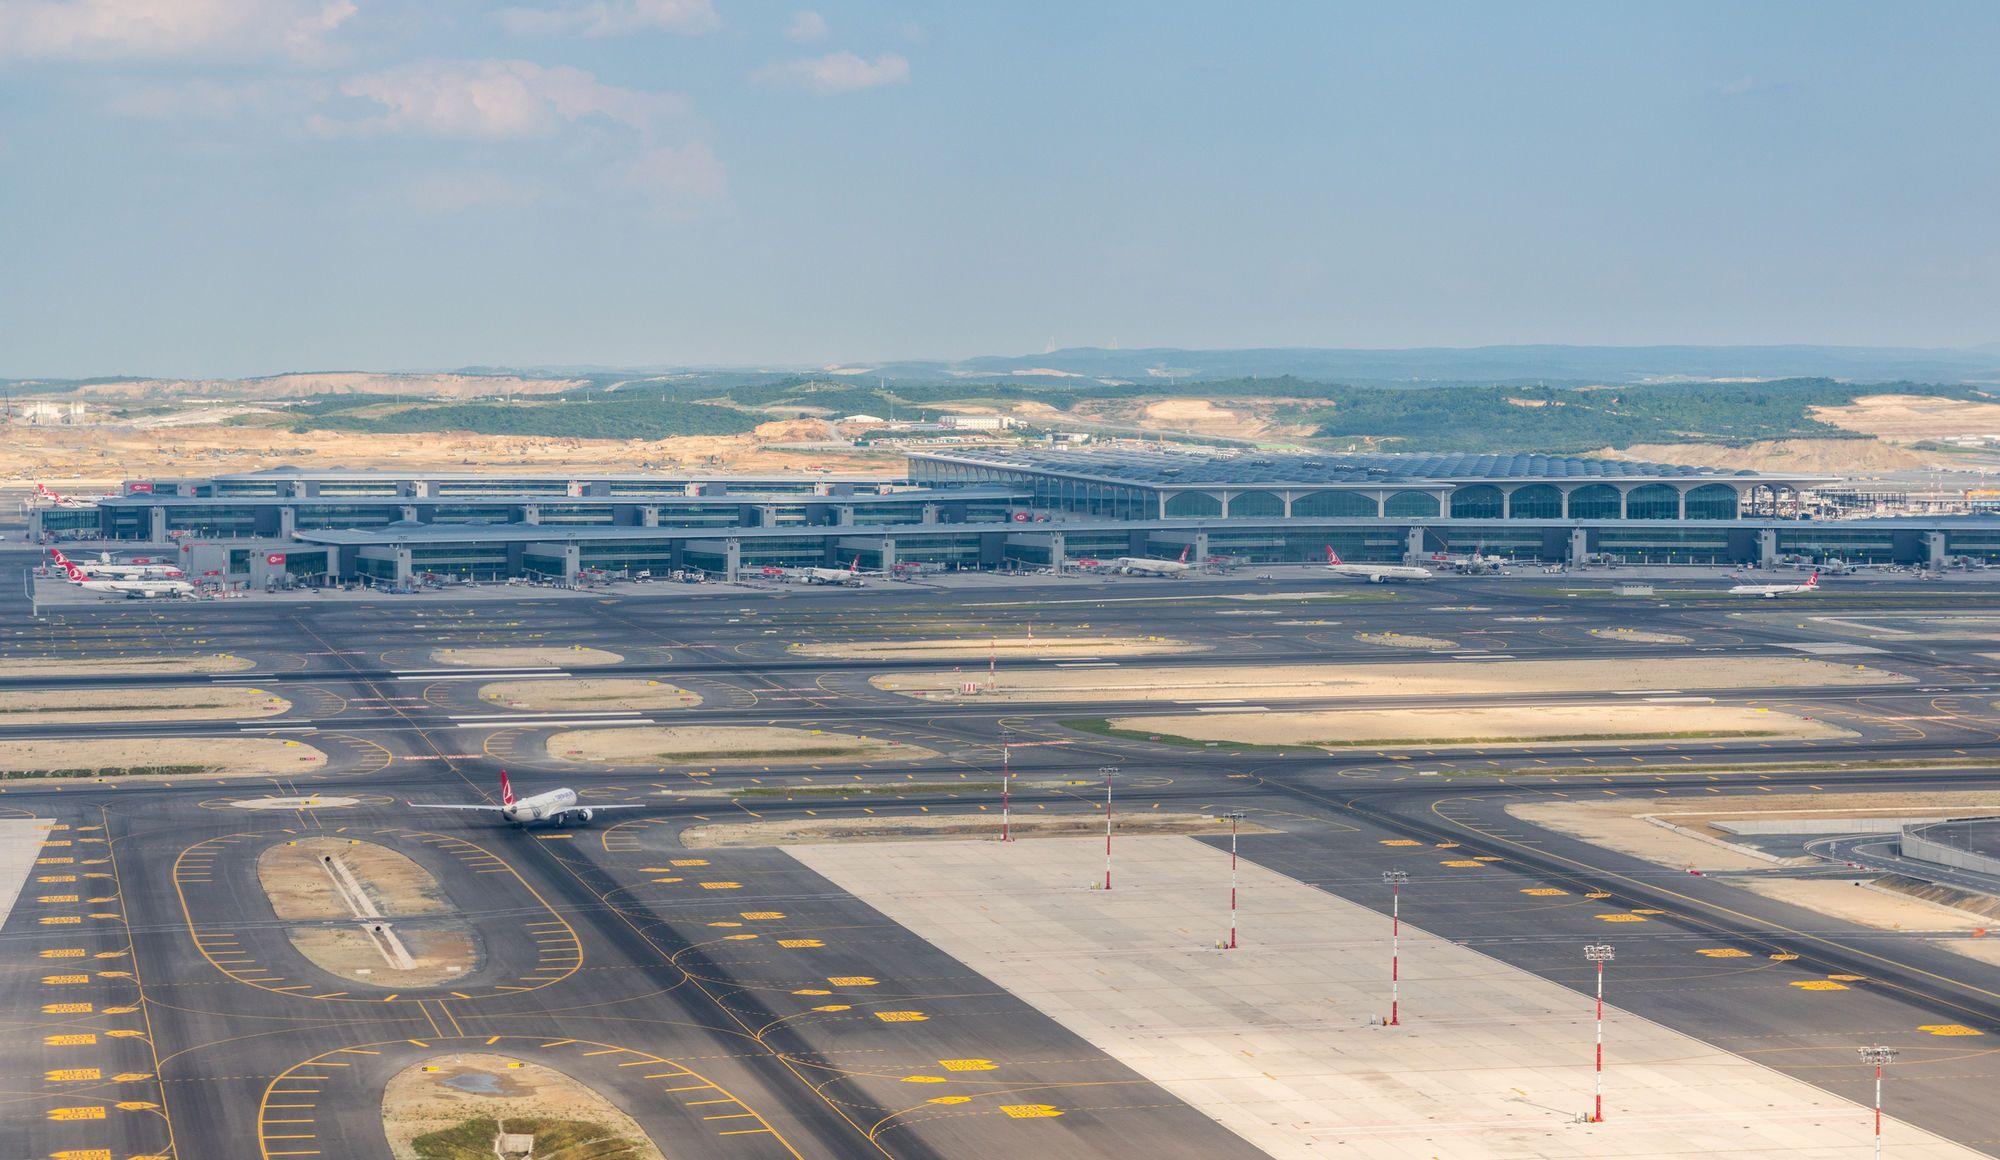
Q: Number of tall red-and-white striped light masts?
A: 6